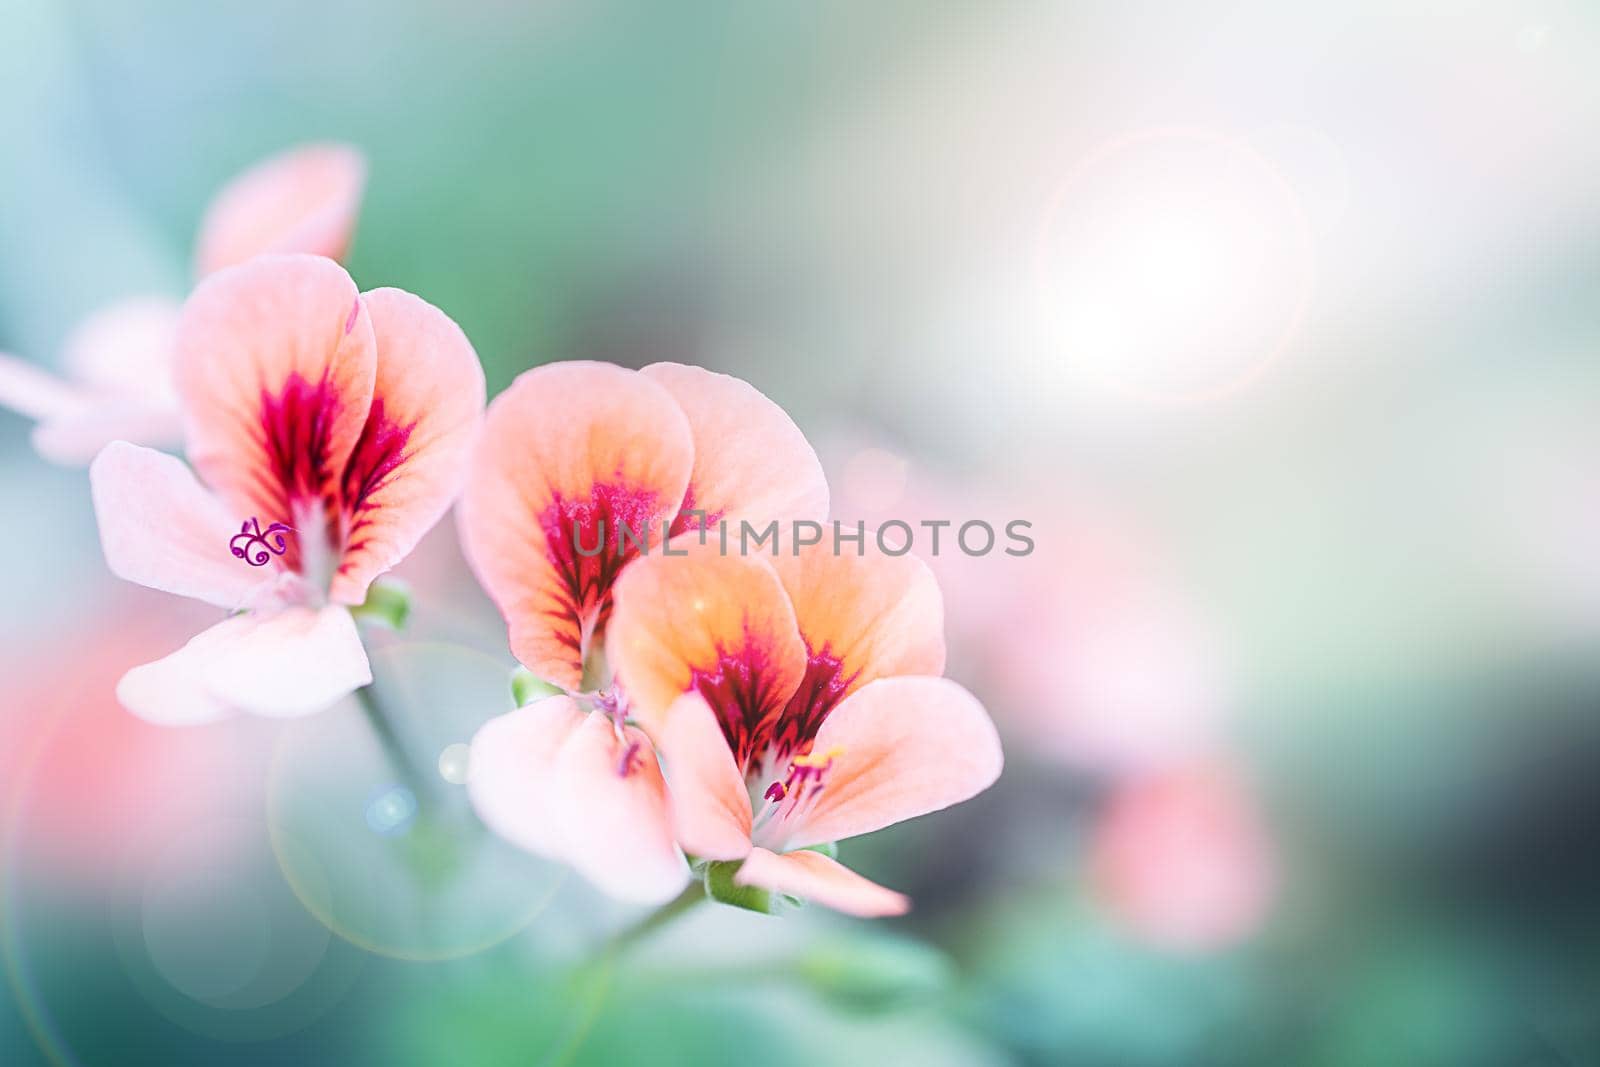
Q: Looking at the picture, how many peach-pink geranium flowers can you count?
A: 3